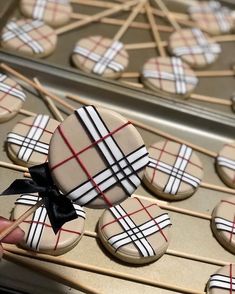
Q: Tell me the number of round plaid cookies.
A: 15